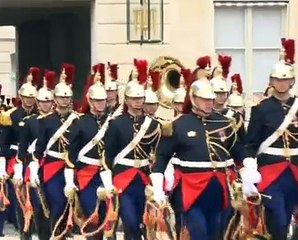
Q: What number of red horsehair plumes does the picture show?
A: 12